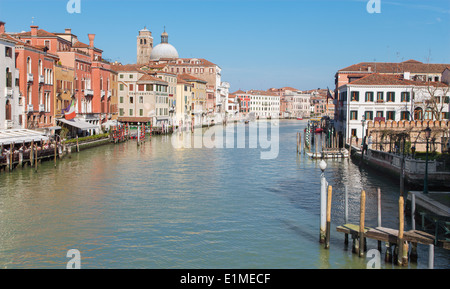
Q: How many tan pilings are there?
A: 3